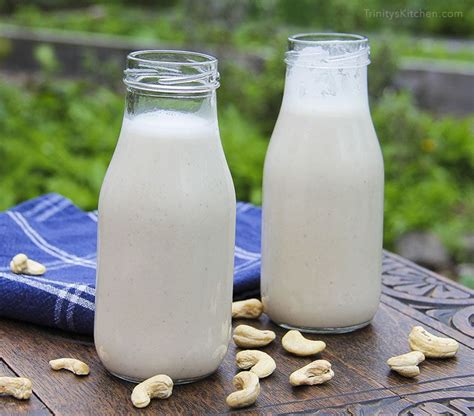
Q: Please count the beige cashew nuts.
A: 12